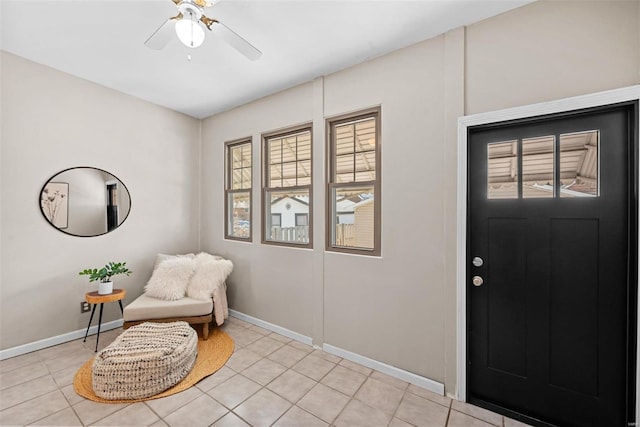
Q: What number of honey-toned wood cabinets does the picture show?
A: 0